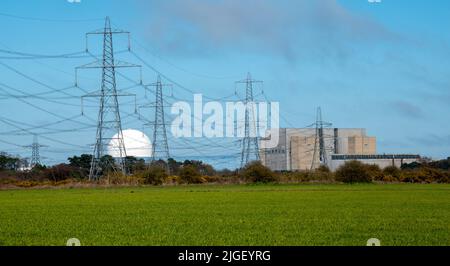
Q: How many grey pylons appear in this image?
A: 5